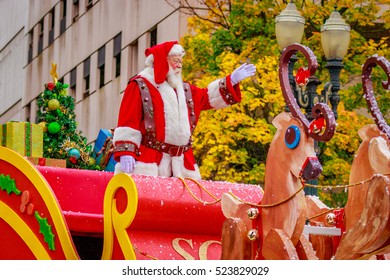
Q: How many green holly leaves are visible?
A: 2